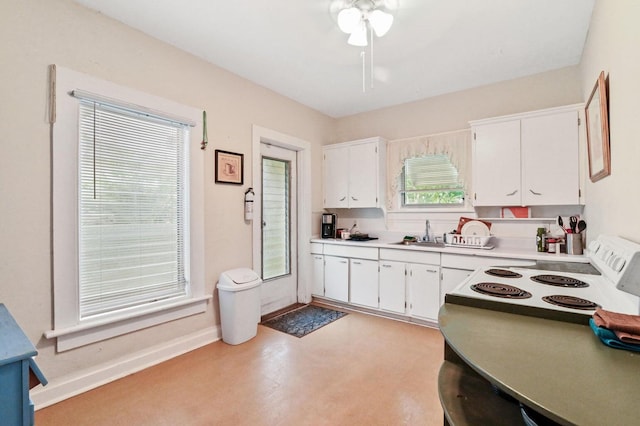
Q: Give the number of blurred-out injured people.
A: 0